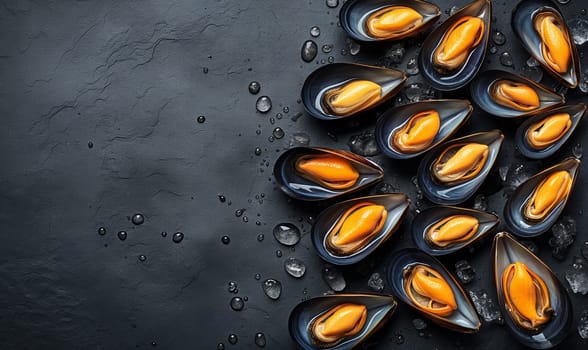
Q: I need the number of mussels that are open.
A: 15